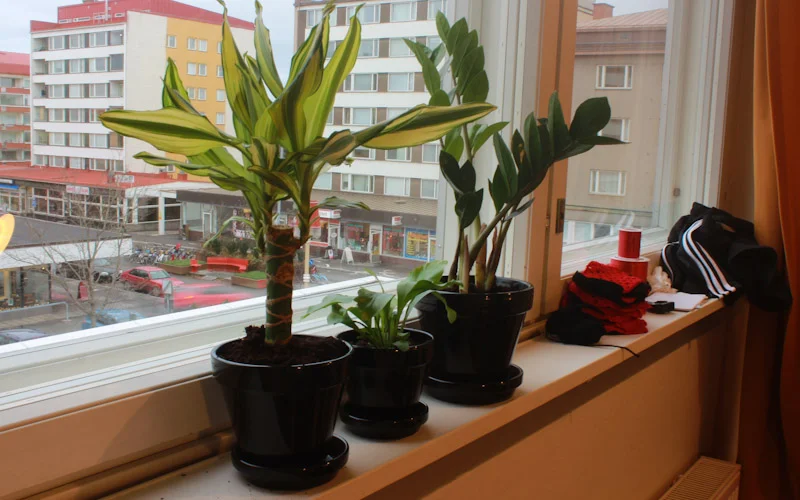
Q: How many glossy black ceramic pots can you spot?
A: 3